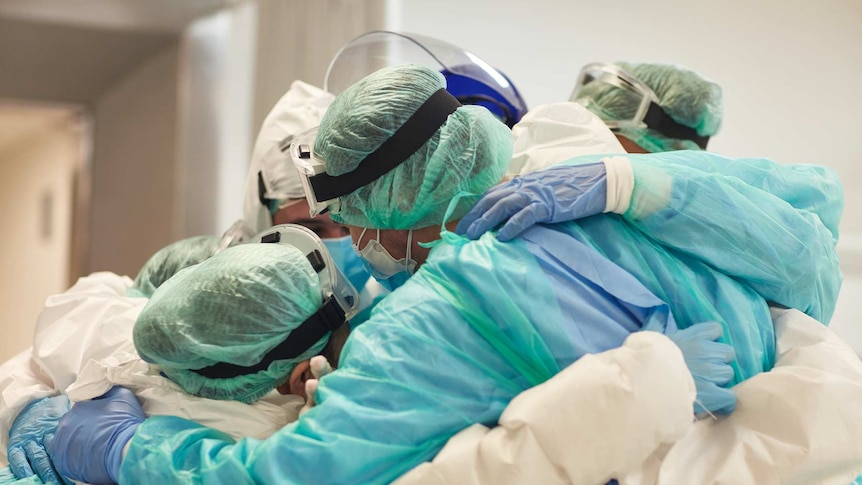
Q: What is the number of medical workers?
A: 6